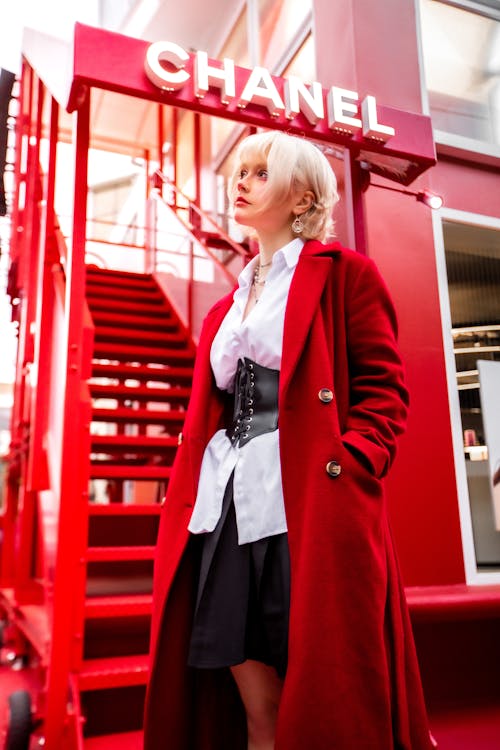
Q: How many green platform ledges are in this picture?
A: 0